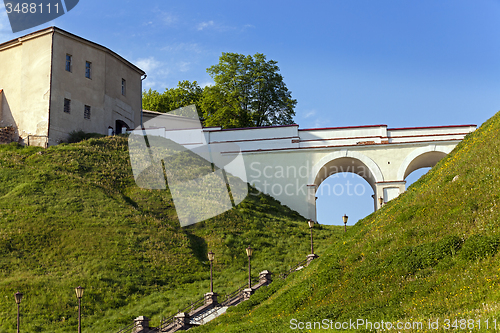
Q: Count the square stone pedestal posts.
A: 6